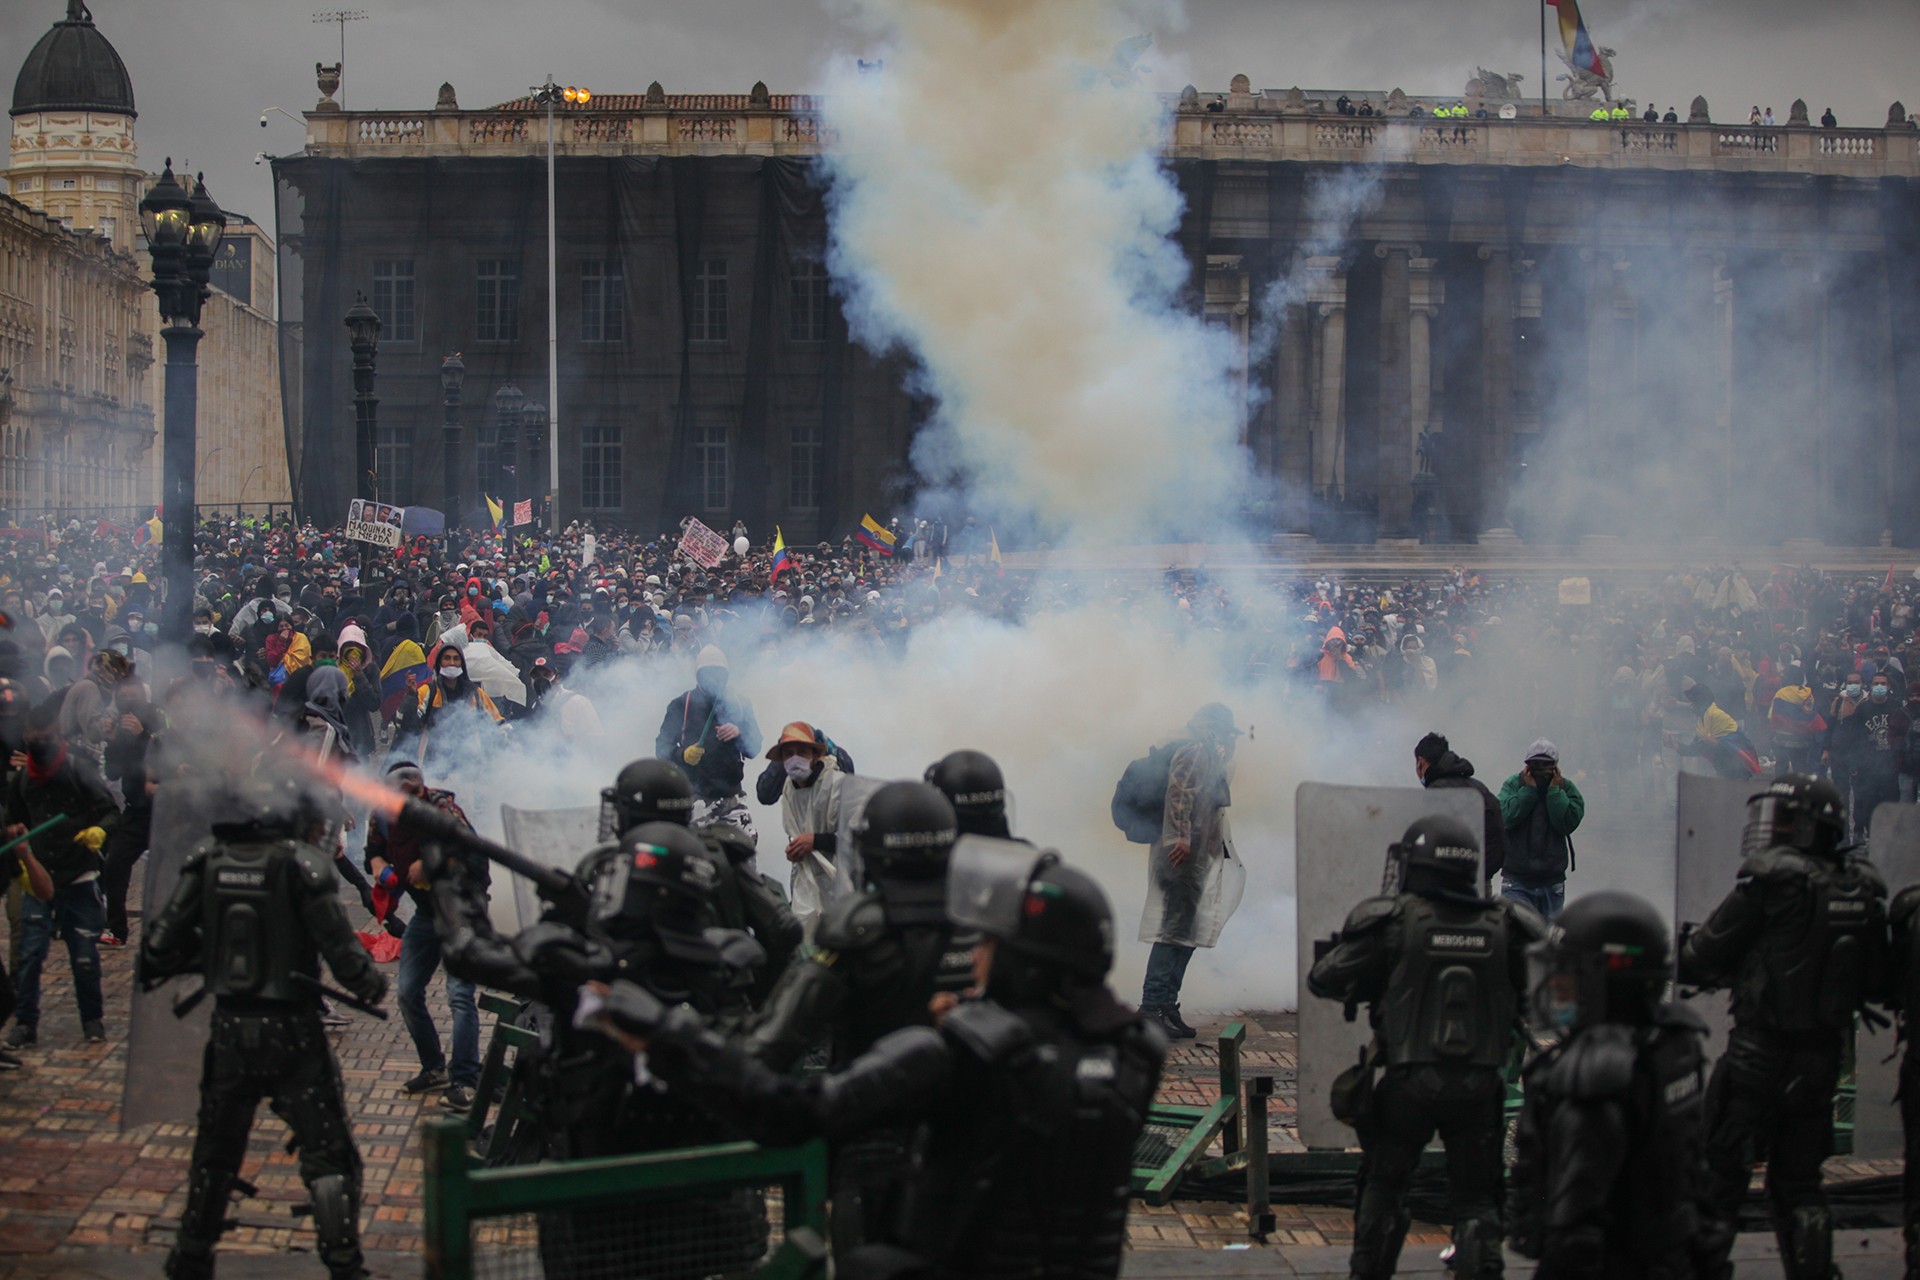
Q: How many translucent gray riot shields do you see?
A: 6